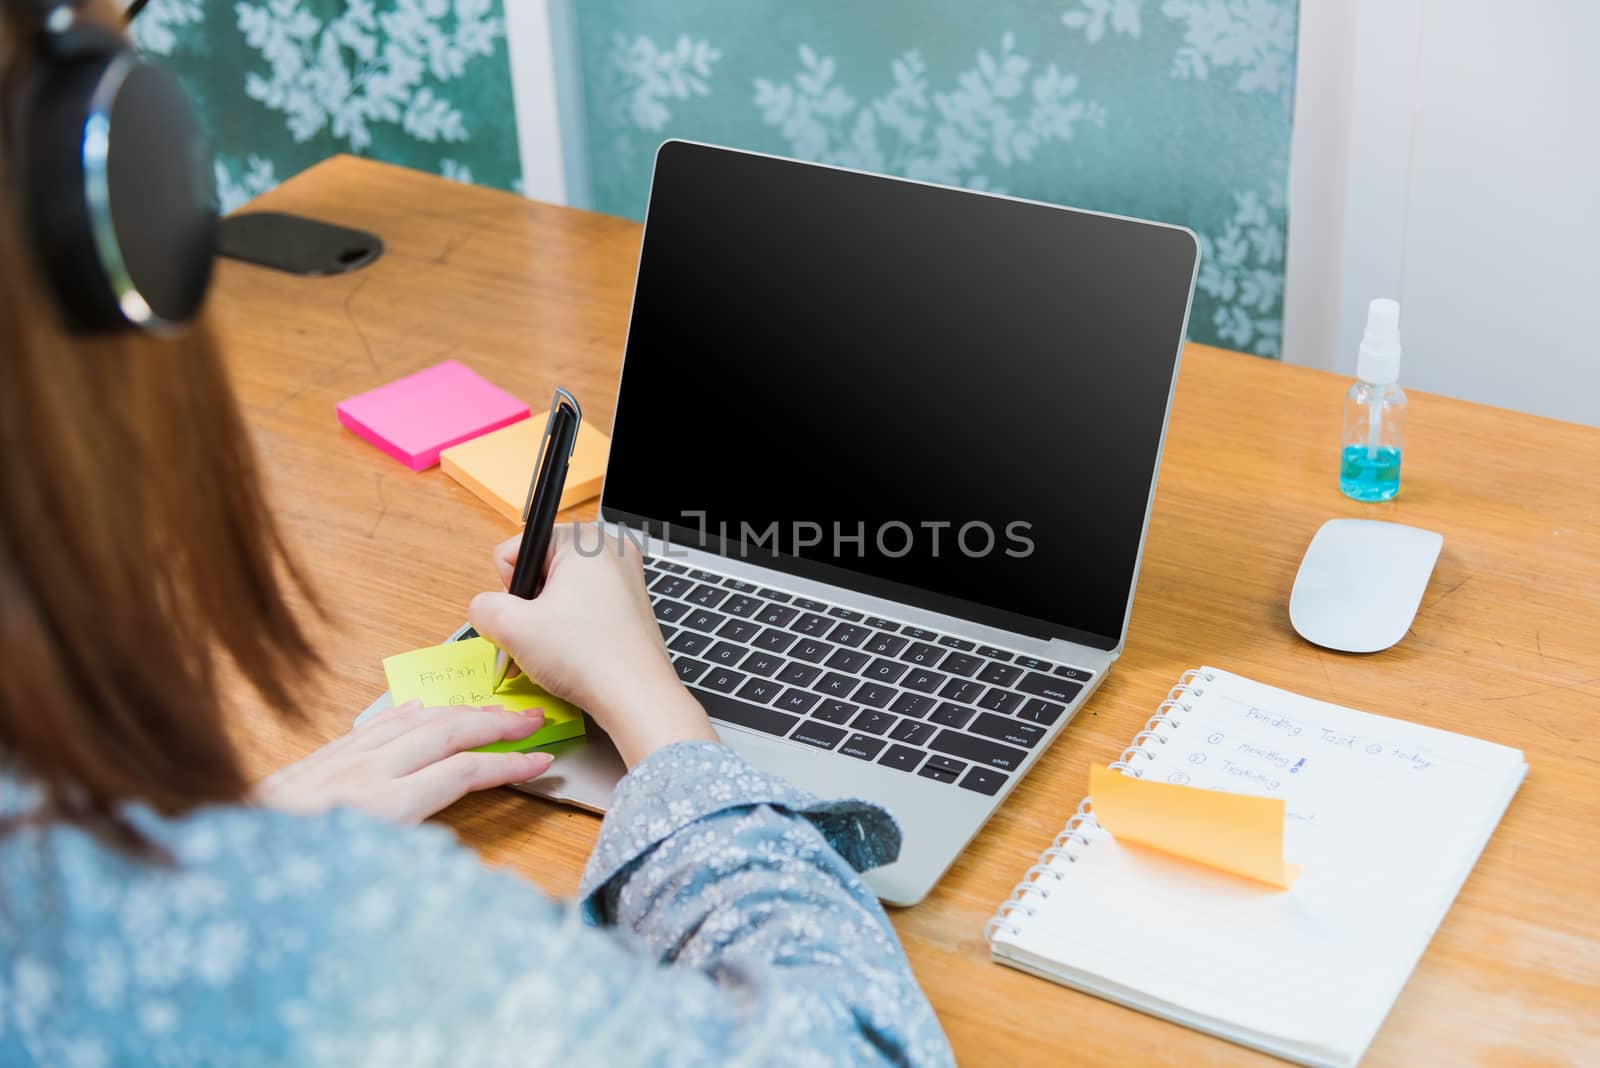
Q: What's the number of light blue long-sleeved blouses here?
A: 1